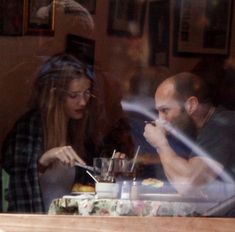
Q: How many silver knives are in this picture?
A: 1